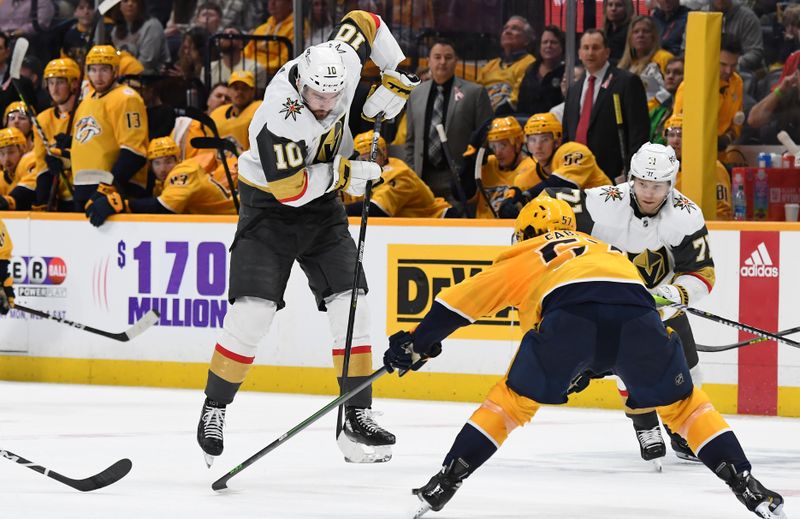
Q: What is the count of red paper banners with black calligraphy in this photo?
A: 0